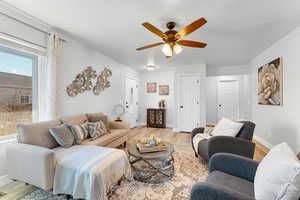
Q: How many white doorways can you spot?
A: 3